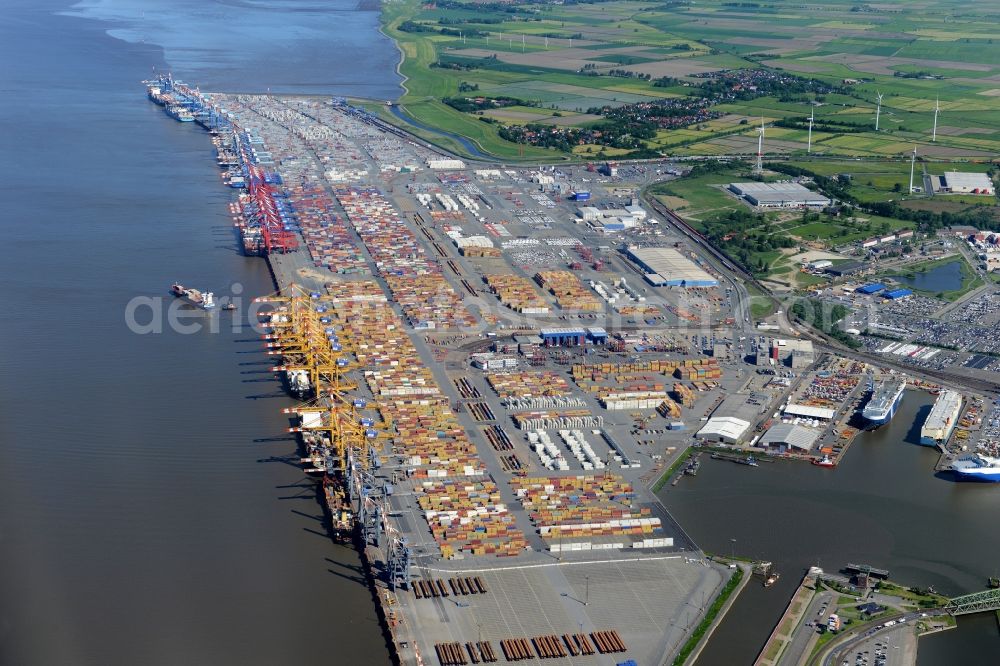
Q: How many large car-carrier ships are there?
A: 3